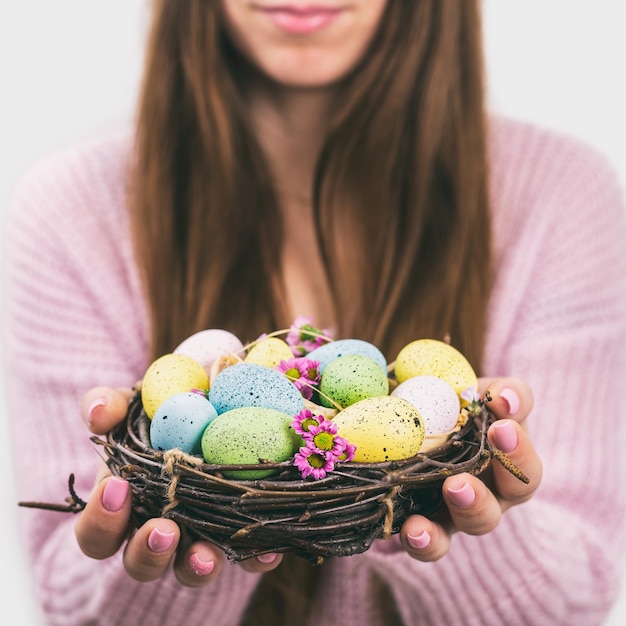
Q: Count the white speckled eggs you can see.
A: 2